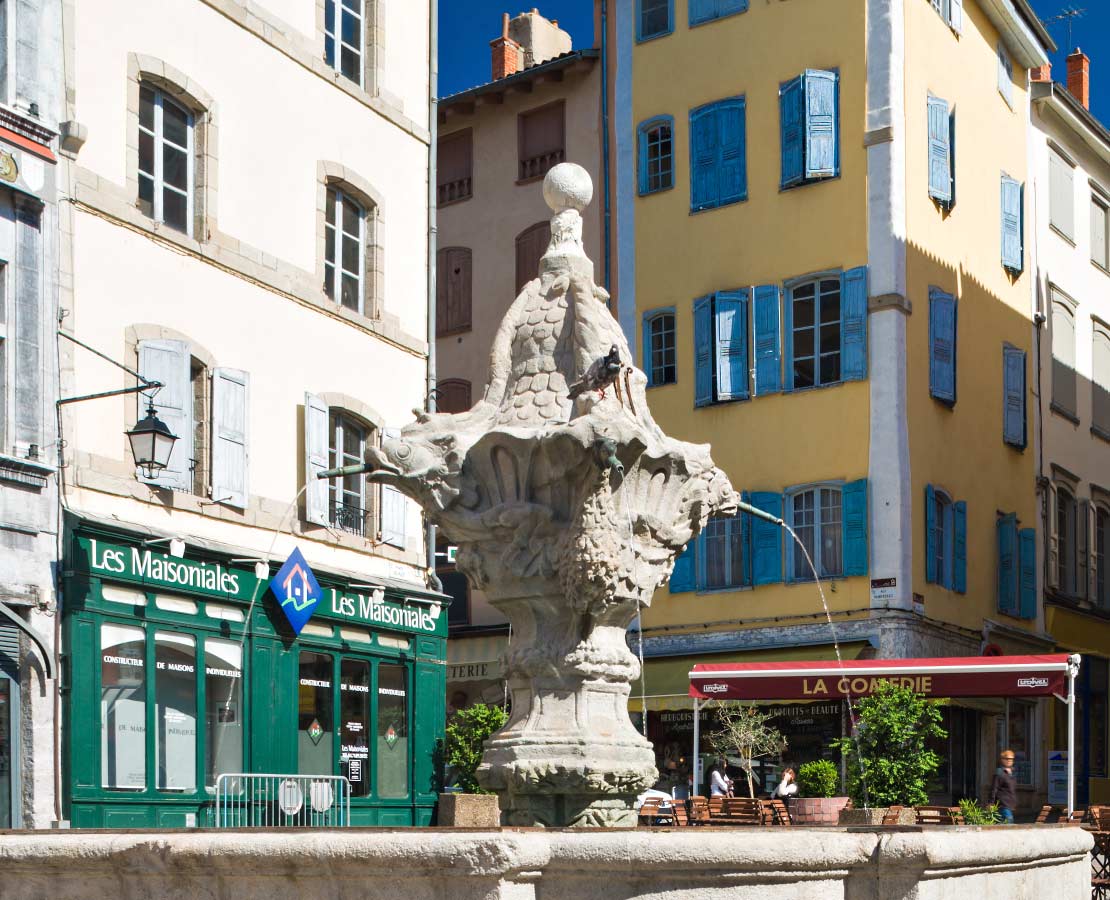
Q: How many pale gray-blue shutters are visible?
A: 4